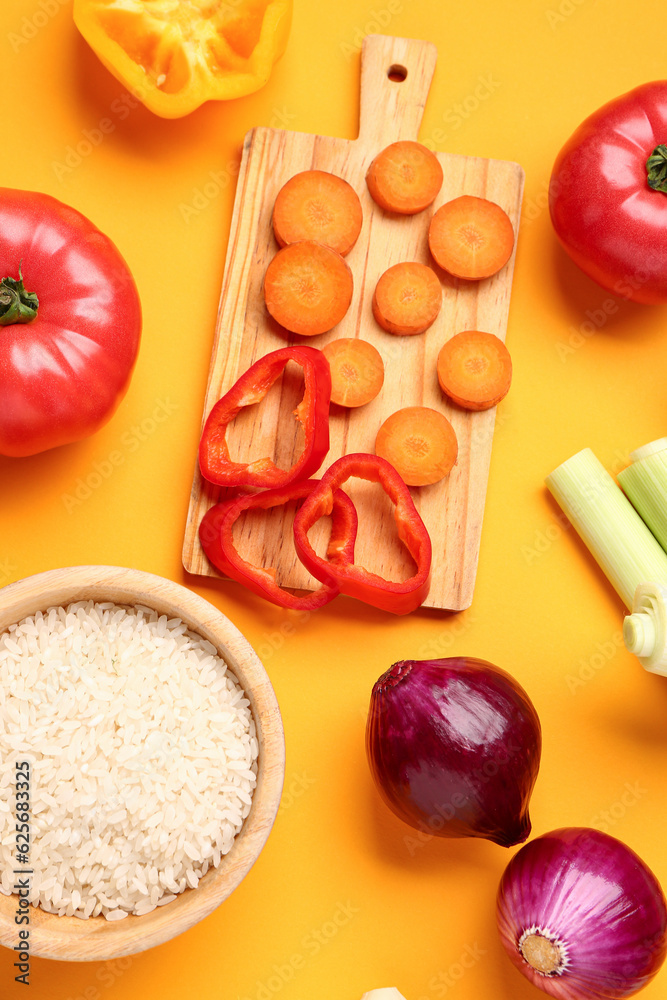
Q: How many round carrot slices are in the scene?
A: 8